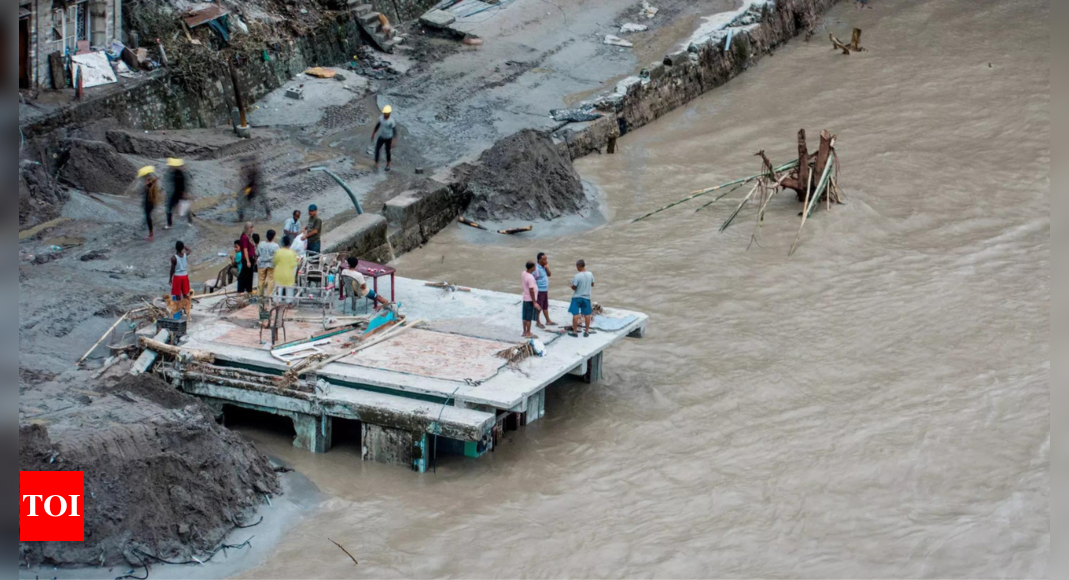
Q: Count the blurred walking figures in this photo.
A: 3